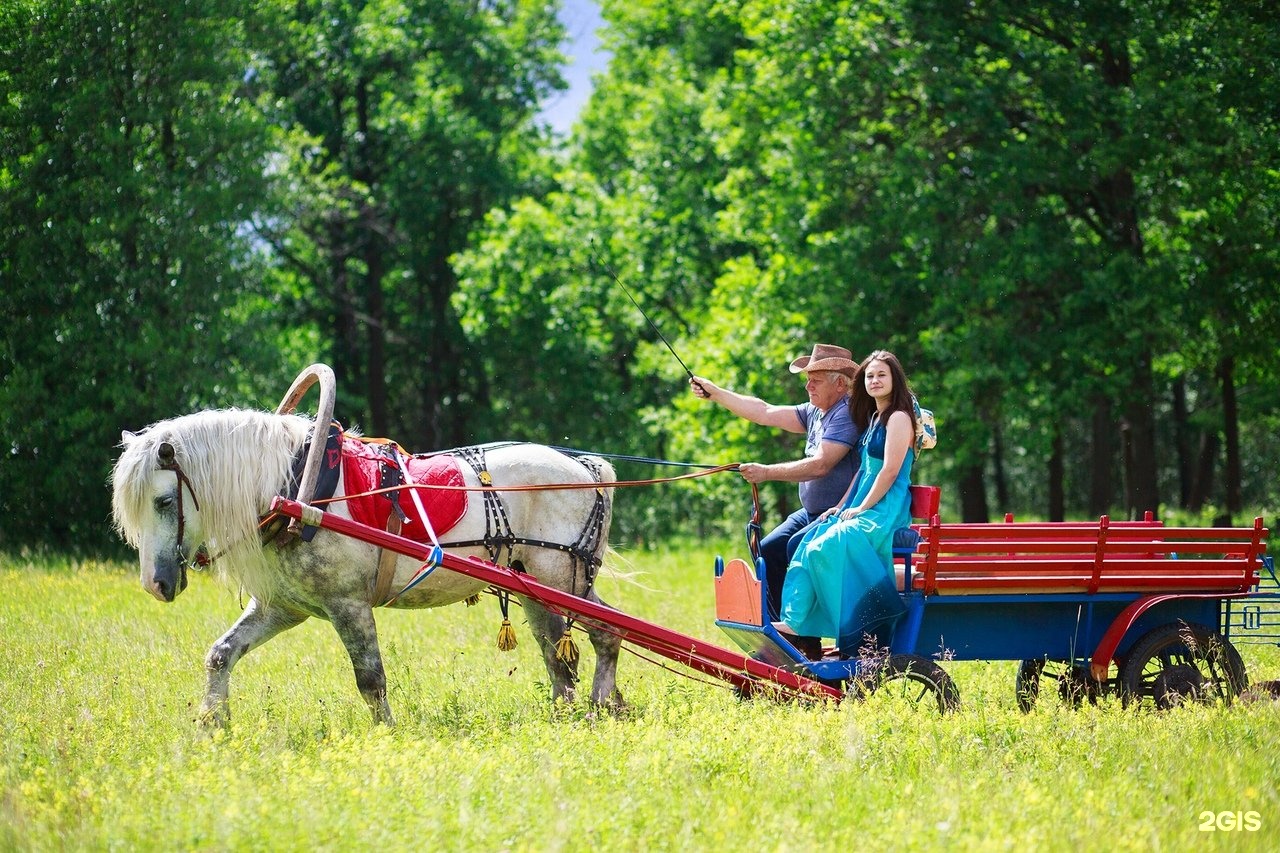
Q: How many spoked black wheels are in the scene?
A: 3